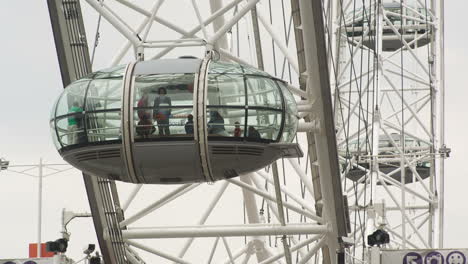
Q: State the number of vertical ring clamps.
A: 2